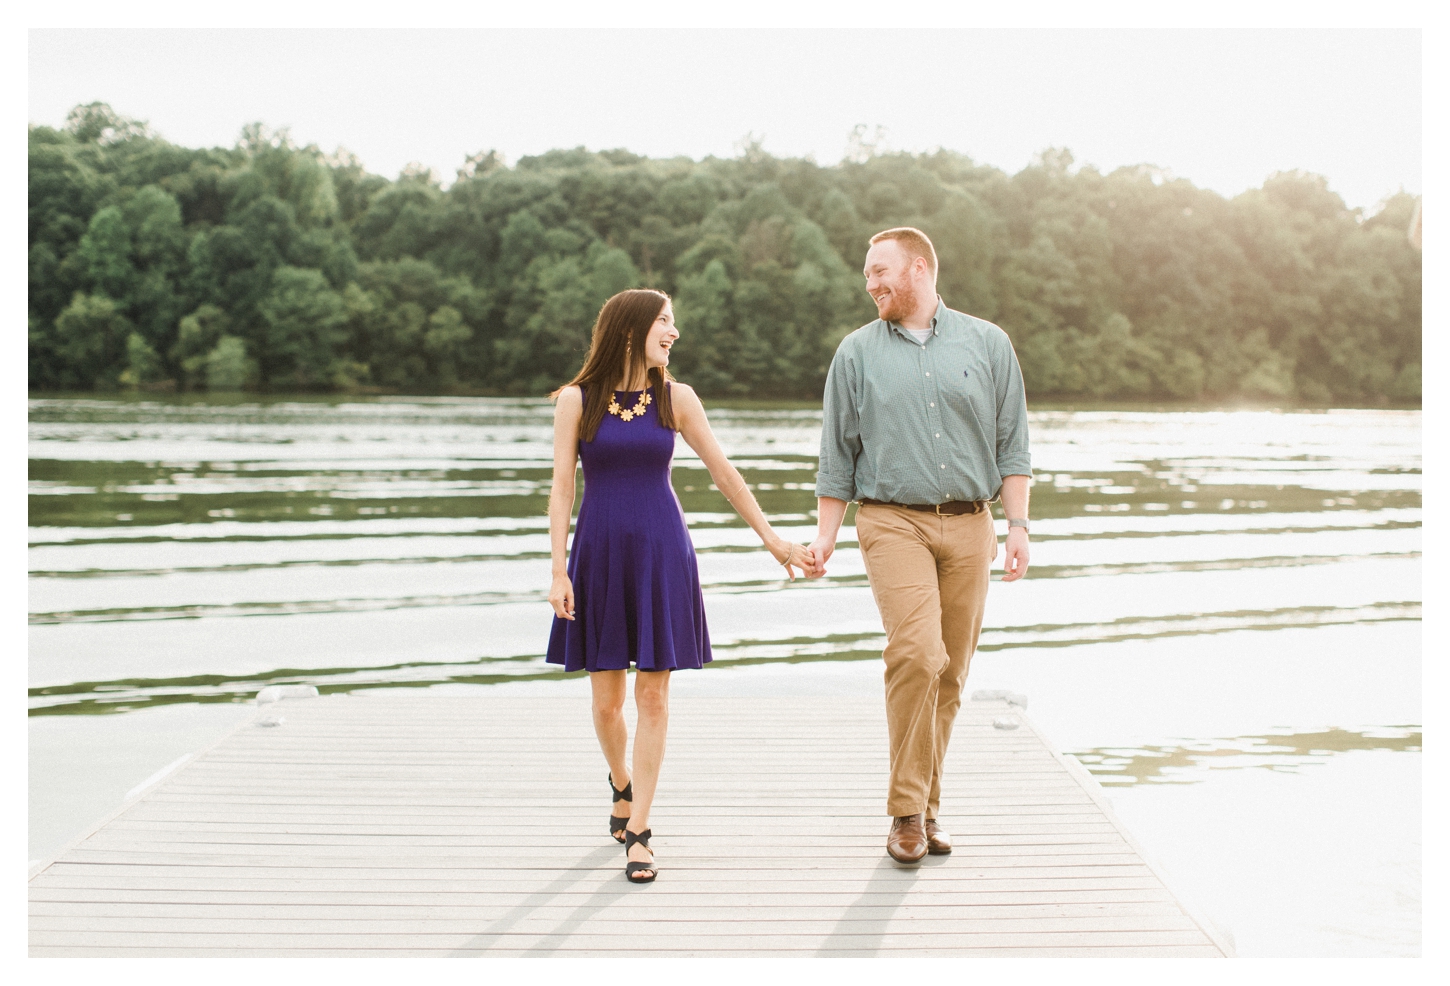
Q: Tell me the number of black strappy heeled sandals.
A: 2